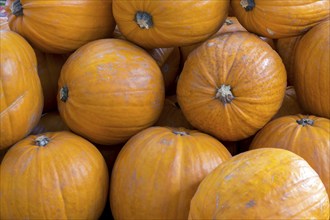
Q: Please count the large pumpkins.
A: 11